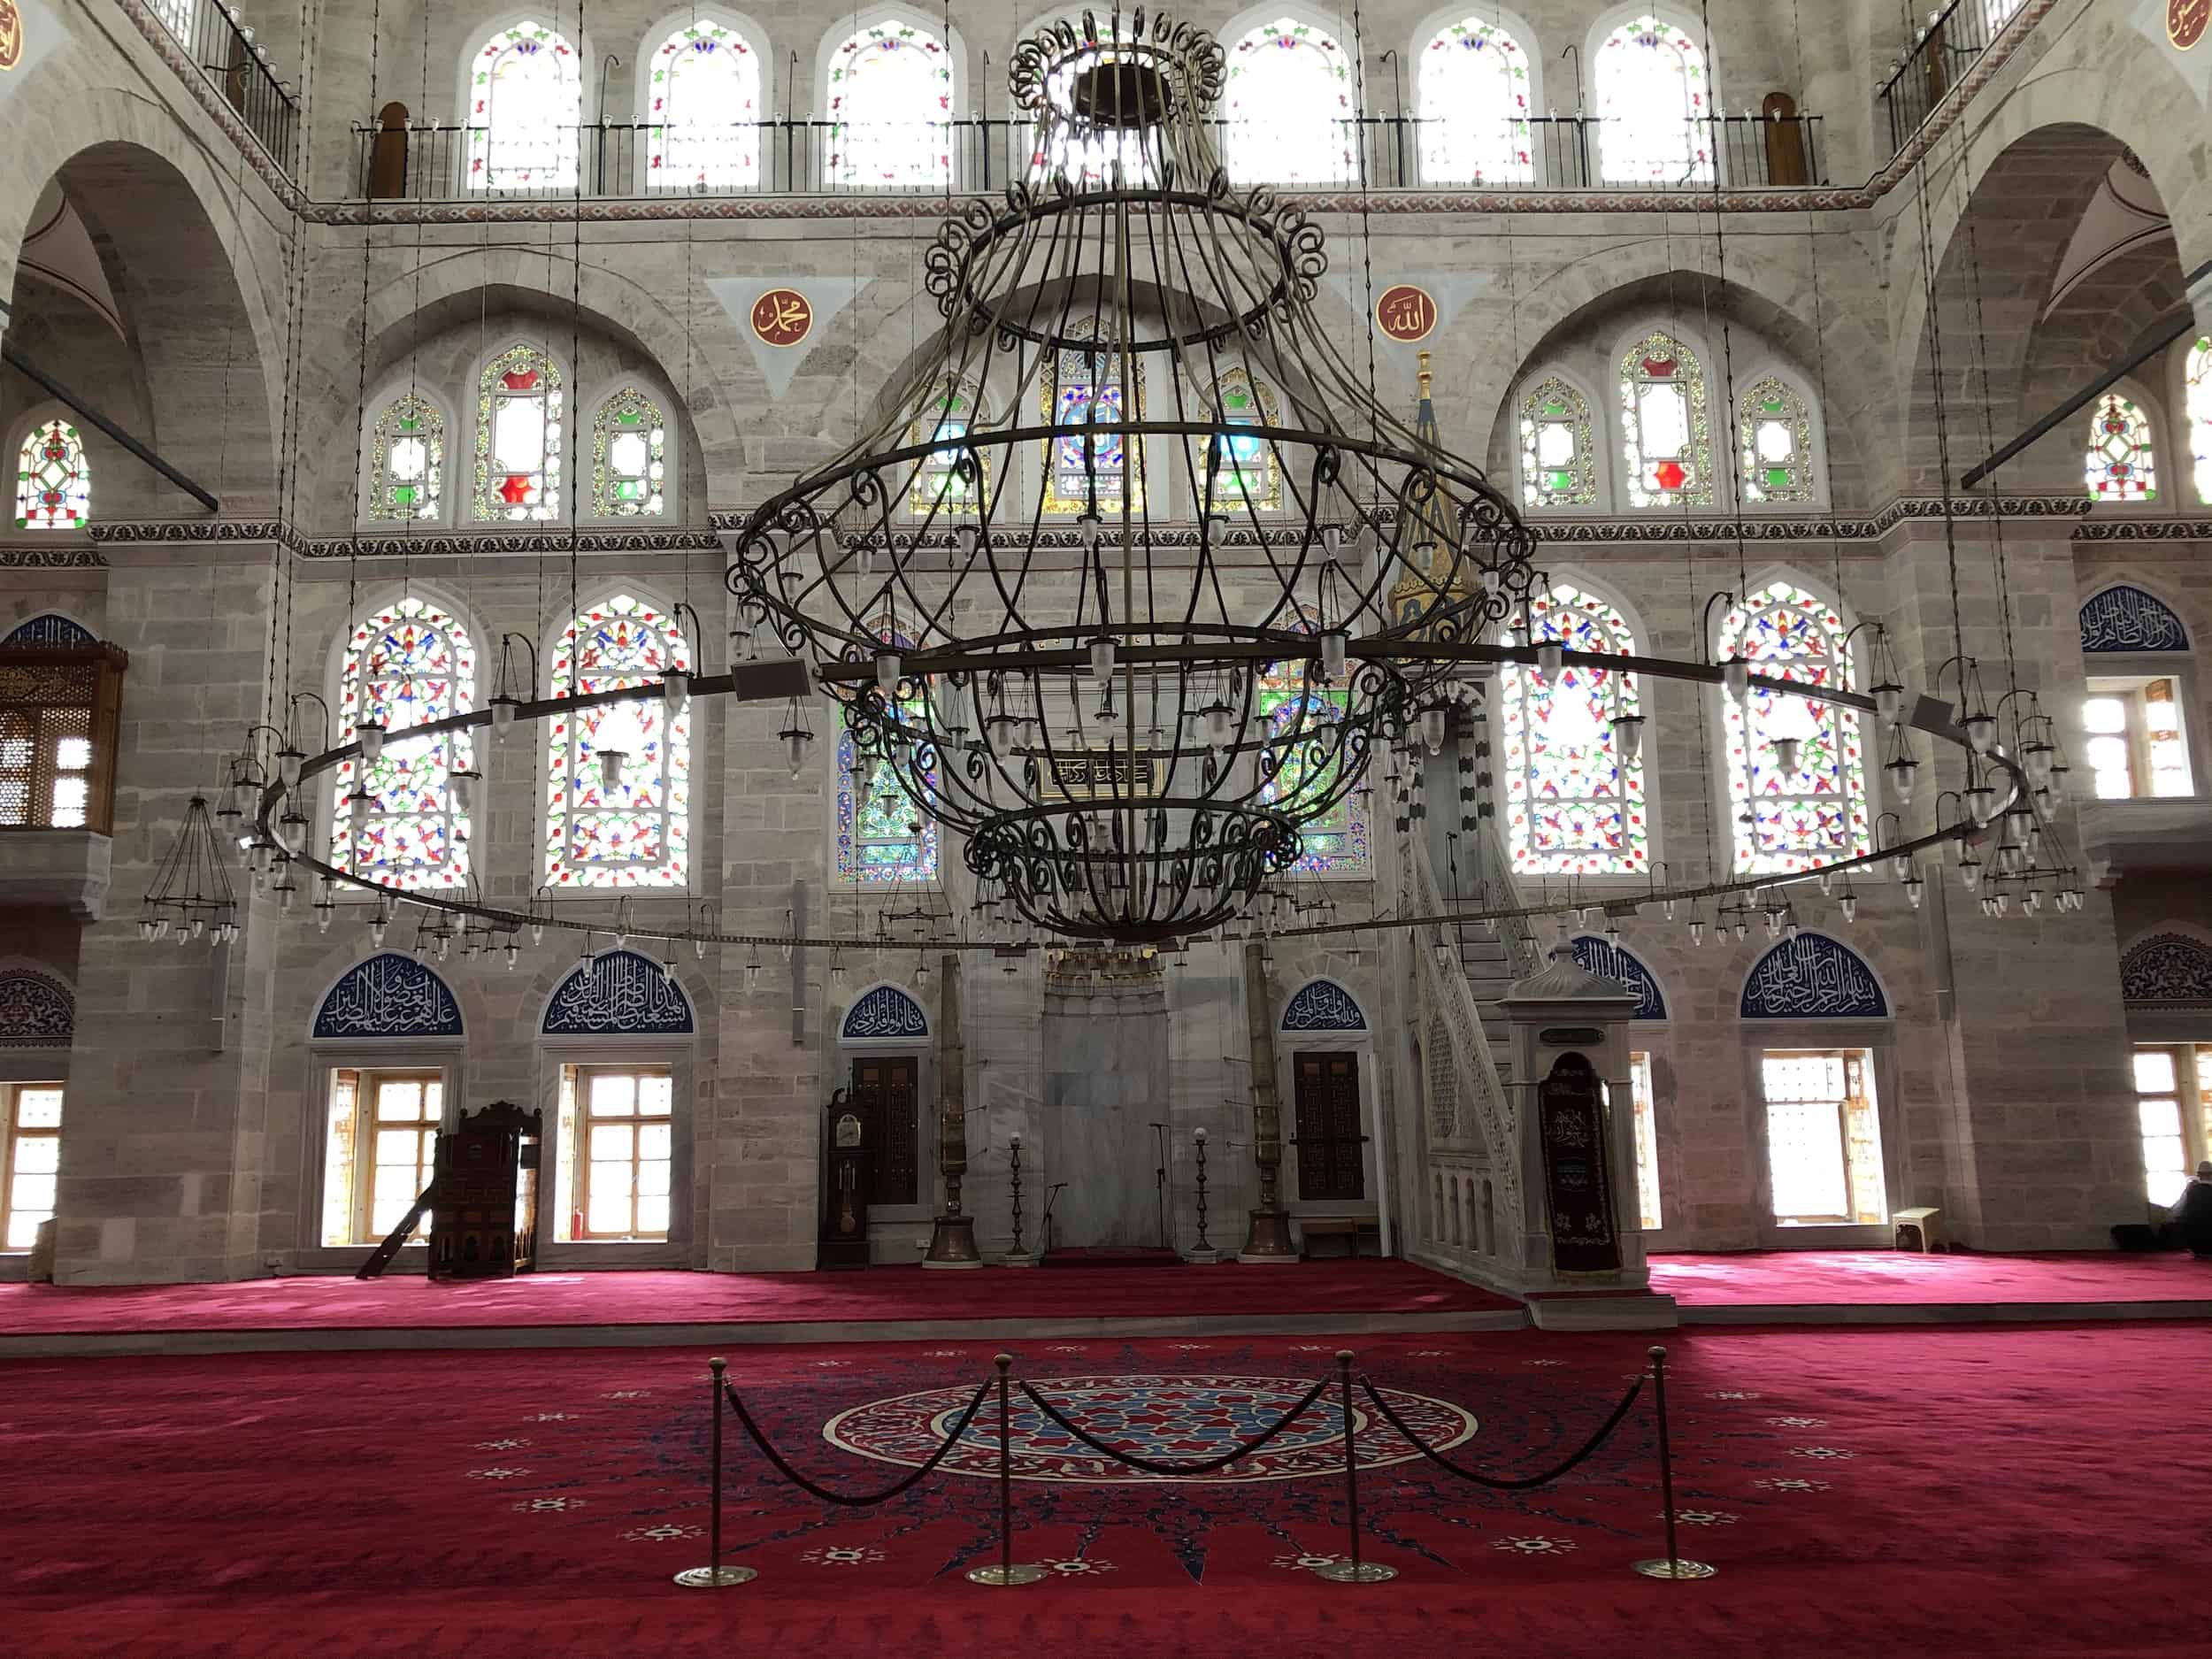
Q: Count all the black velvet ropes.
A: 3